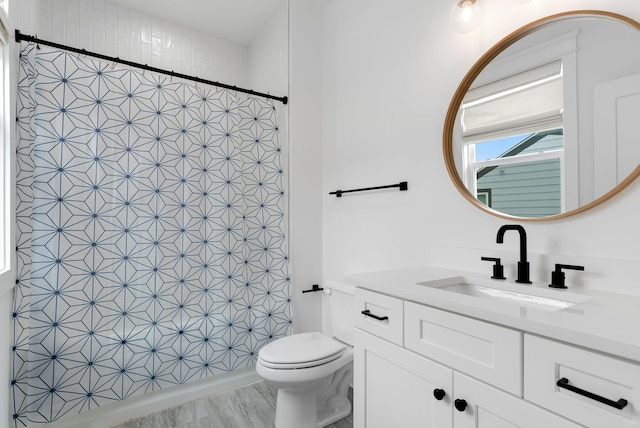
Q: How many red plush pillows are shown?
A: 0